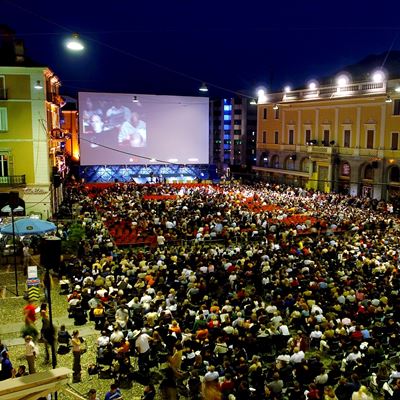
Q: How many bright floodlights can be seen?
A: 5